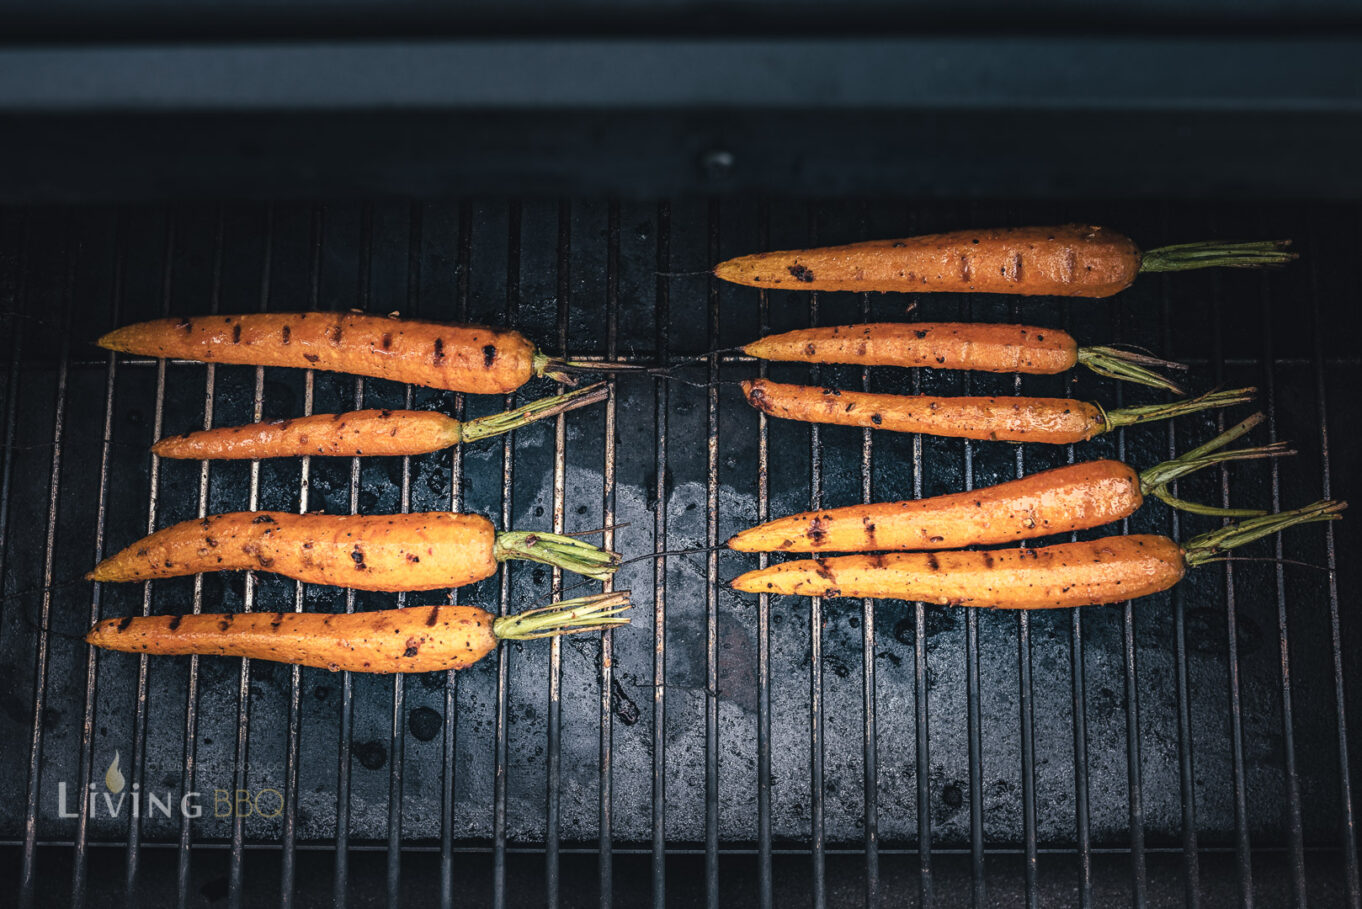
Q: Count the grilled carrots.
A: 9